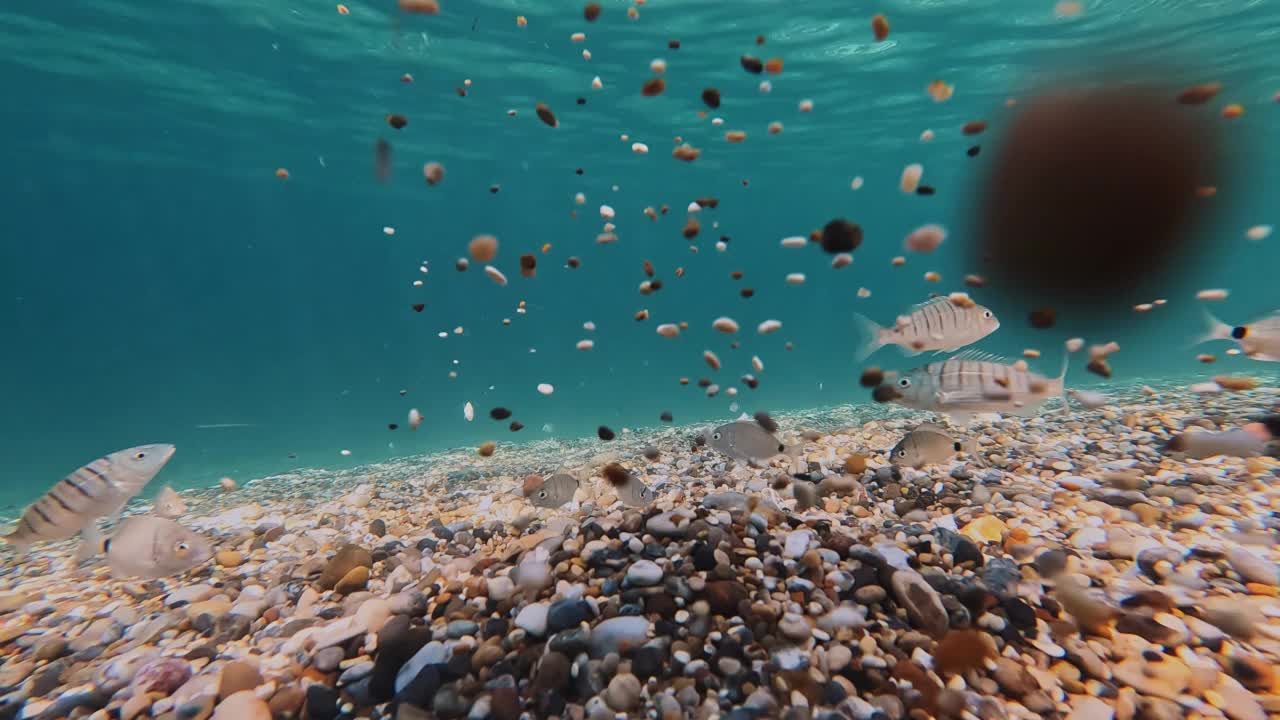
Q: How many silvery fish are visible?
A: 9